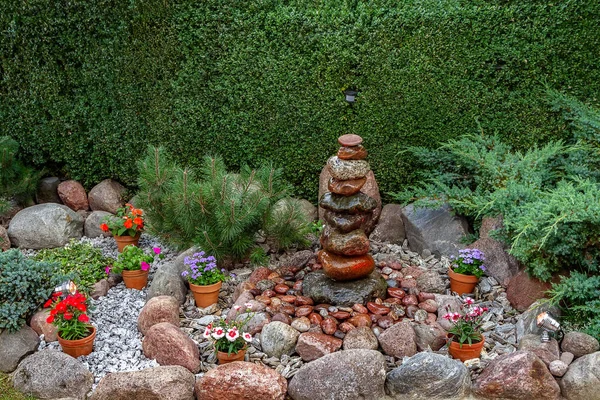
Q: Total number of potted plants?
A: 7